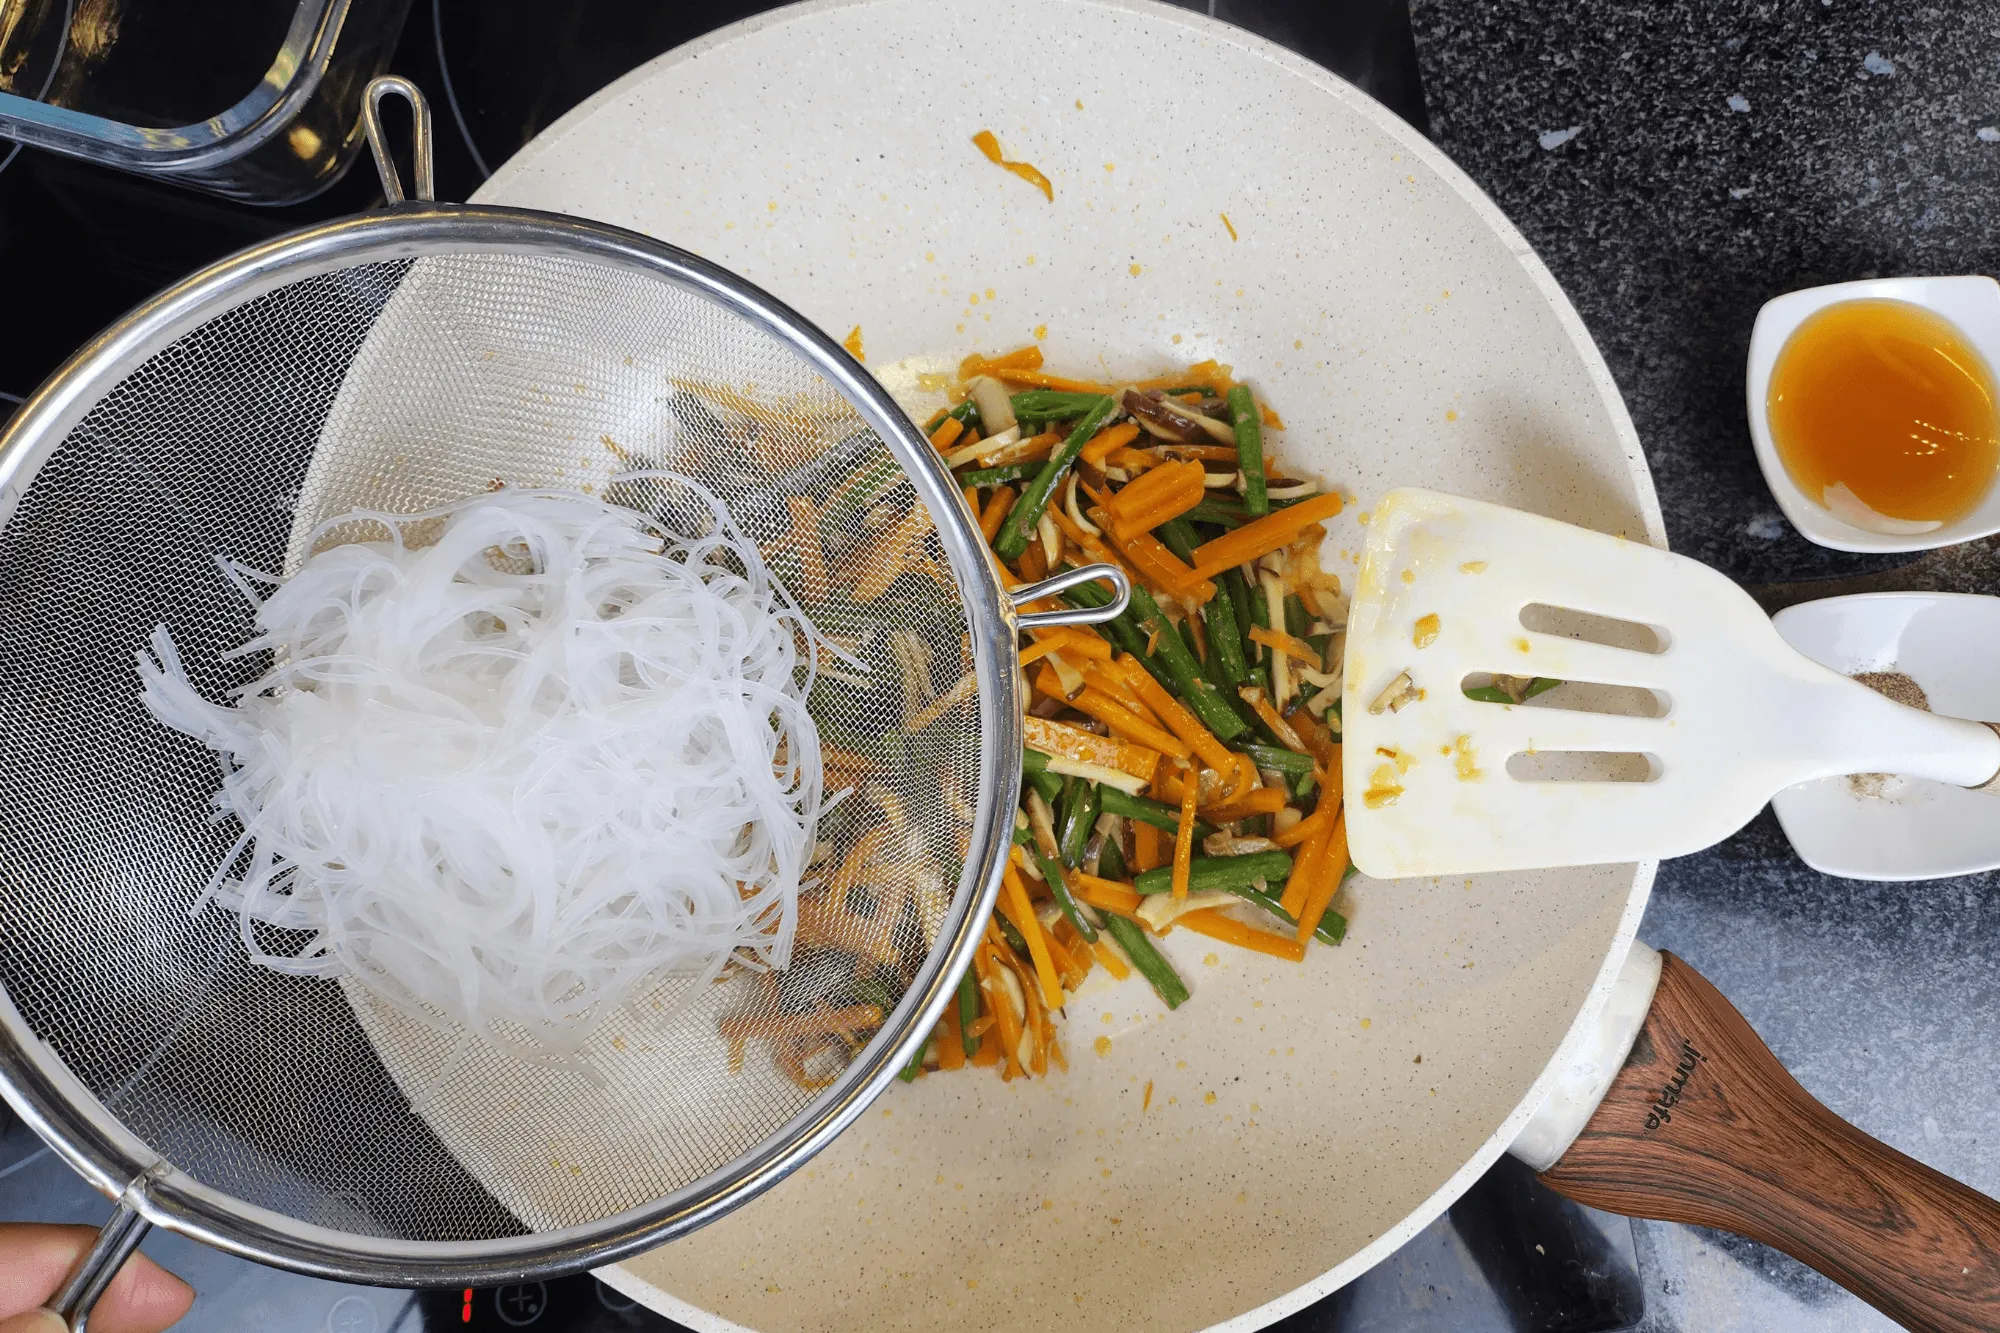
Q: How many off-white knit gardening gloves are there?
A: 0